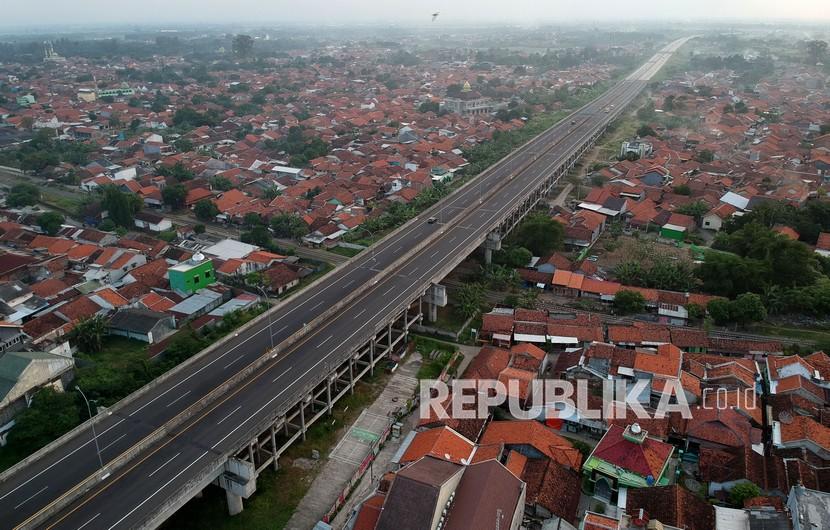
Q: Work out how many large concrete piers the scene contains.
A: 3